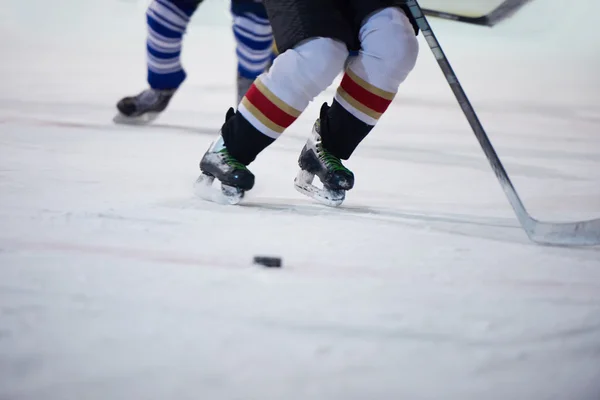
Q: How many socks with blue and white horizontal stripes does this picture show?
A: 2